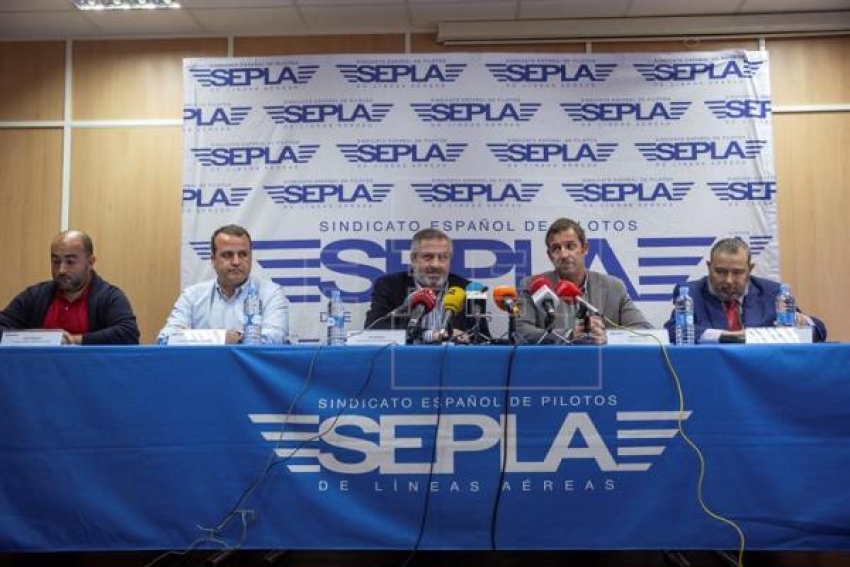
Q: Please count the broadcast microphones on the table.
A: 6